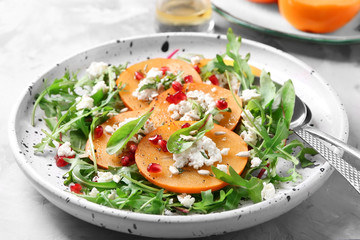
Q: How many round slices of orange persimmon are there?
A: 5